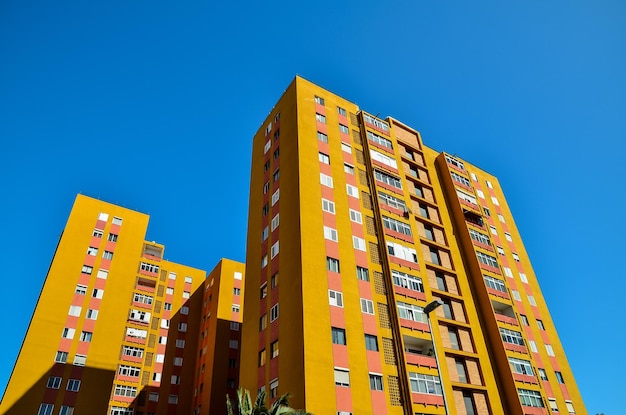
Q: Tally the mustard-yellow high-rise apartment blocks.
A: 3